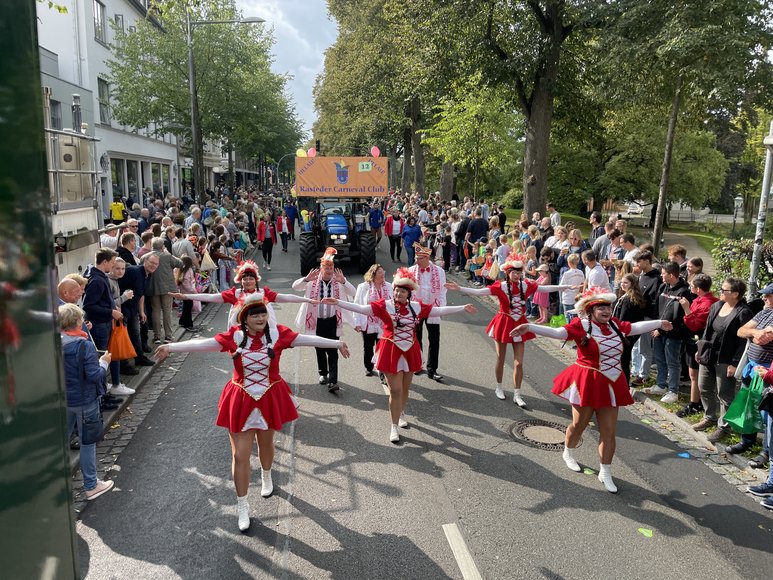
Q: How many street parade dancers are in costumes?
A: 5